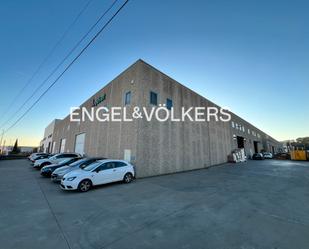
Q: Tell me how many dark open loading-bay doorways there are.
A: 2